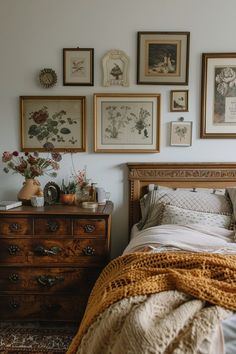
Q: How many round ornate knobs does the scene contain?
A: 7